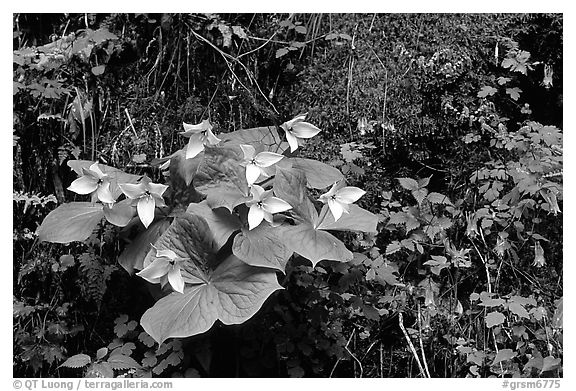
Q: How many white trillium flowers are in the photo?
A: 8